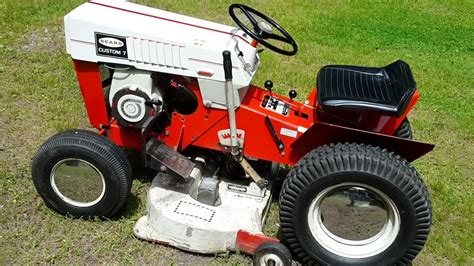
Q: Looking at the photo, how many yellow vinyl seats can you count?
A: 0